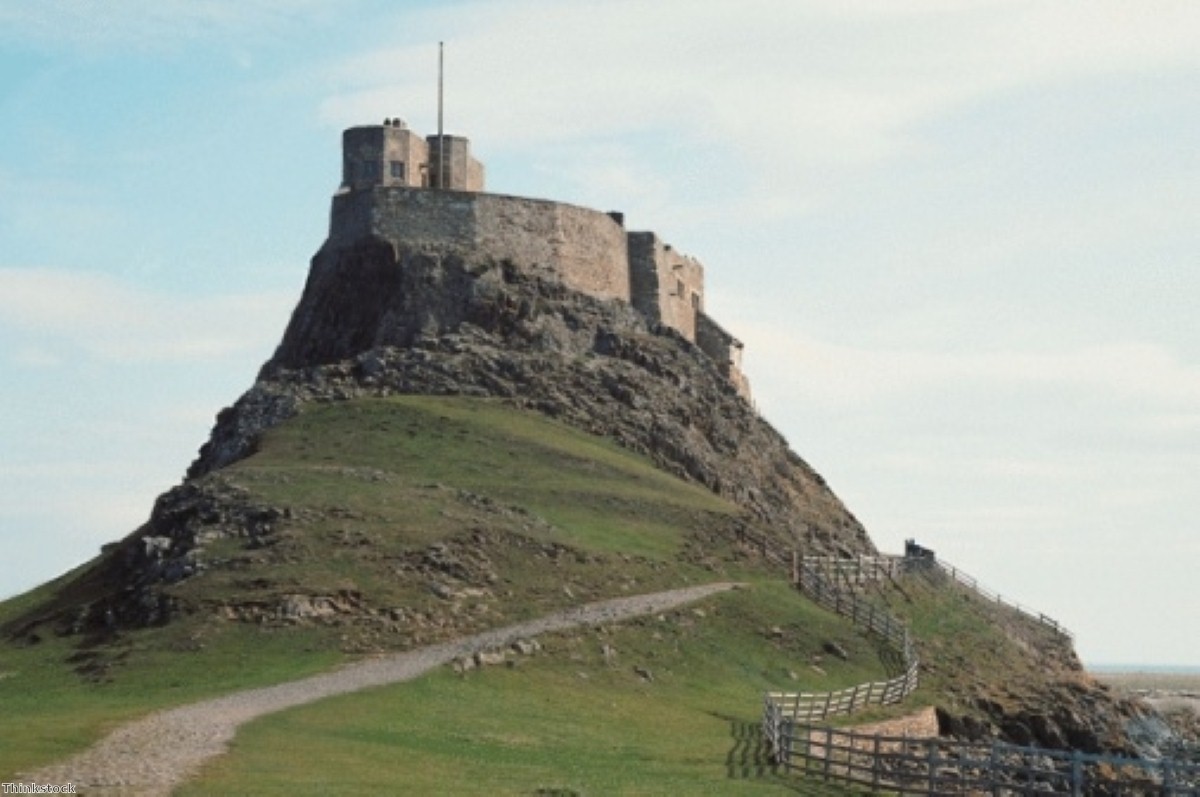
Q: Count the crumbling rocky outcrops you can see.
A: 1